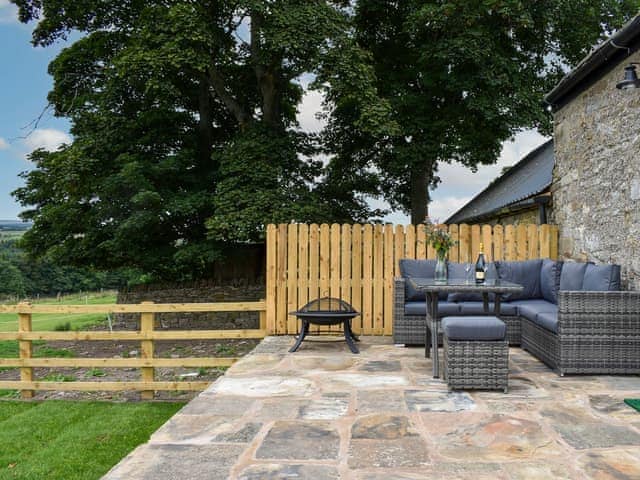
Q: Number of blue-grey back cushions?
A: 6